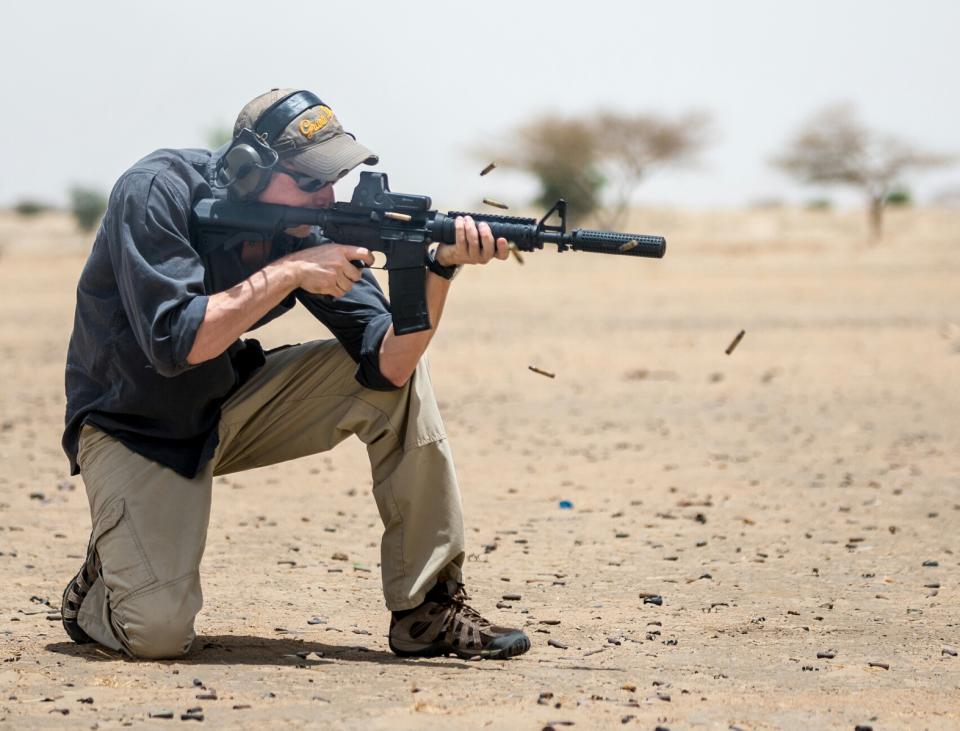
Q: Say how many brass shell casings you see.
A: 7